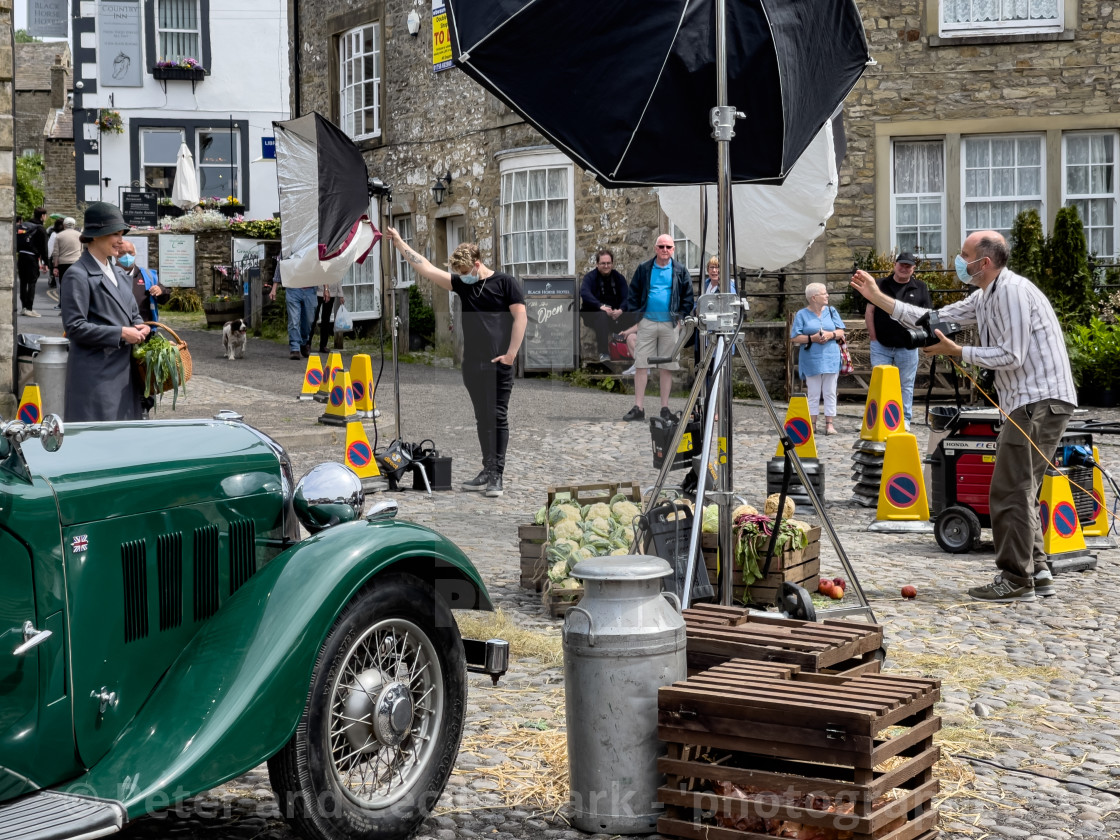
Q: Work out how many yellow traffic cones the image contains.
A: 11